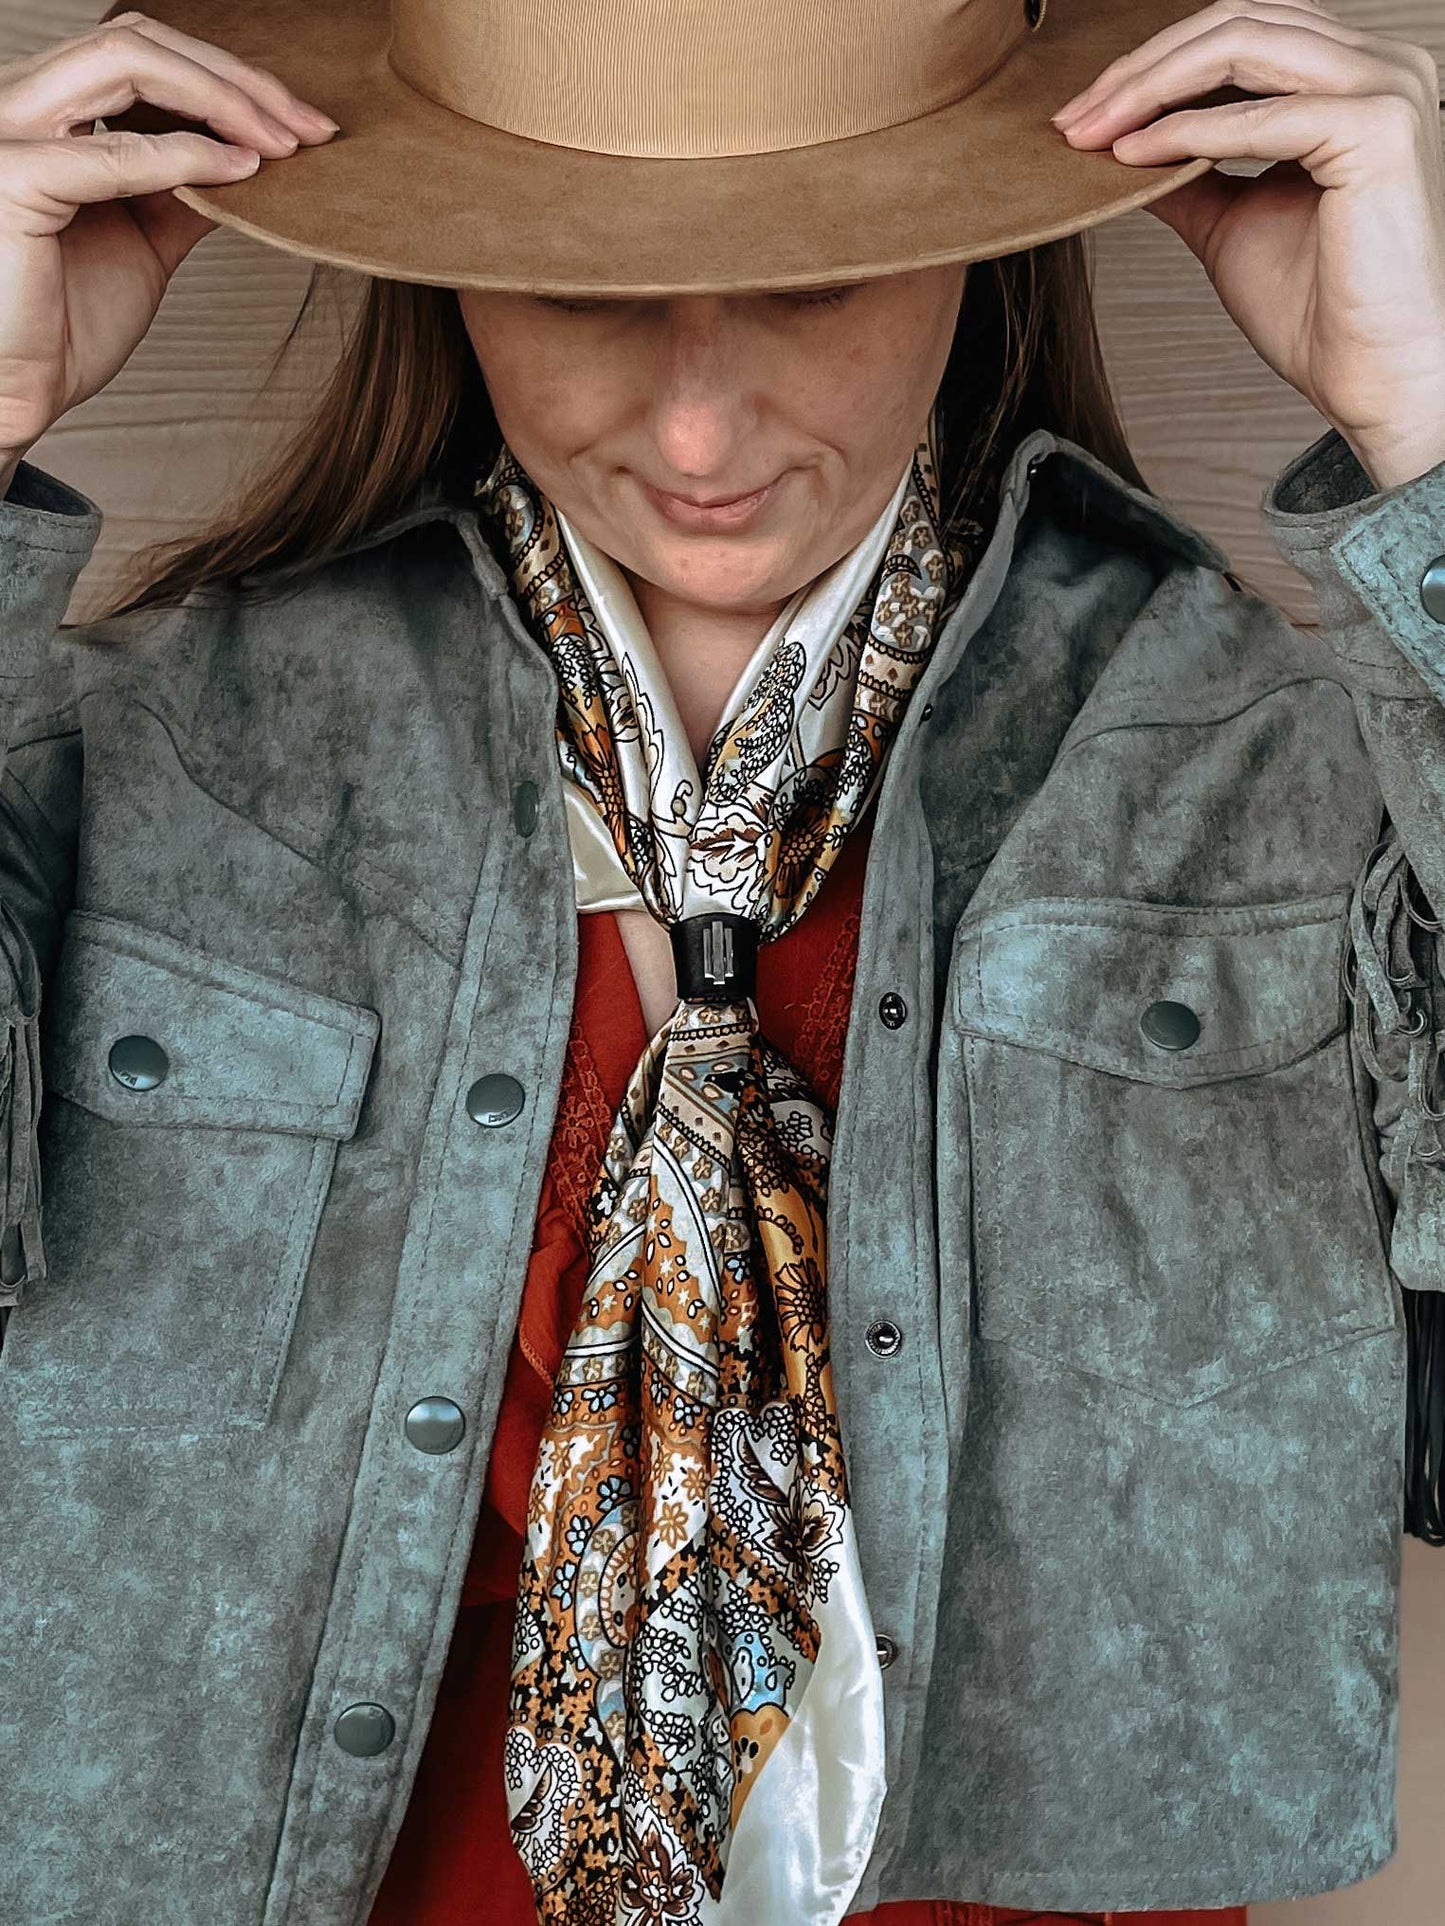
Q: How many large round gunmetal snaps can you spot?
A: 7